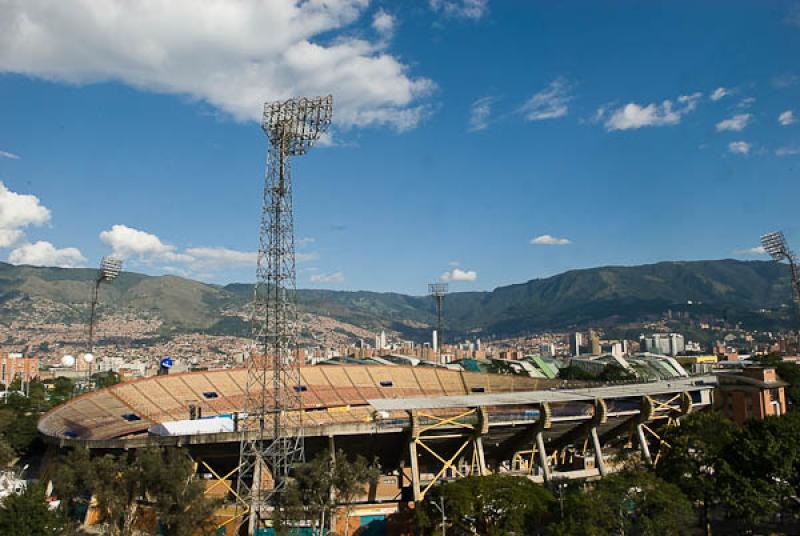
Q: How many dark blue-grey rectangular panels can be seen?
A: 6